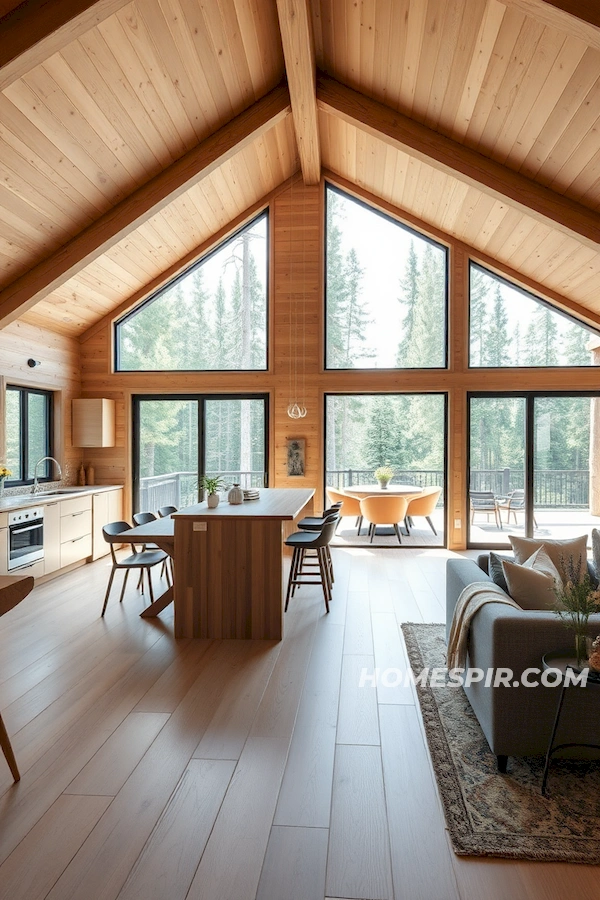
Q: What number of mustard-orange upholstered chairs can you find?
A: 3